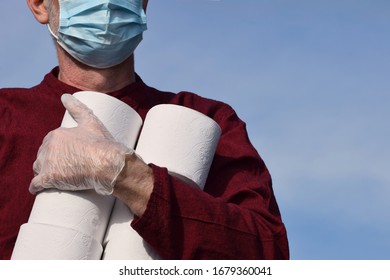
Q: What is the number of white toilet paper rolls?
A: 6